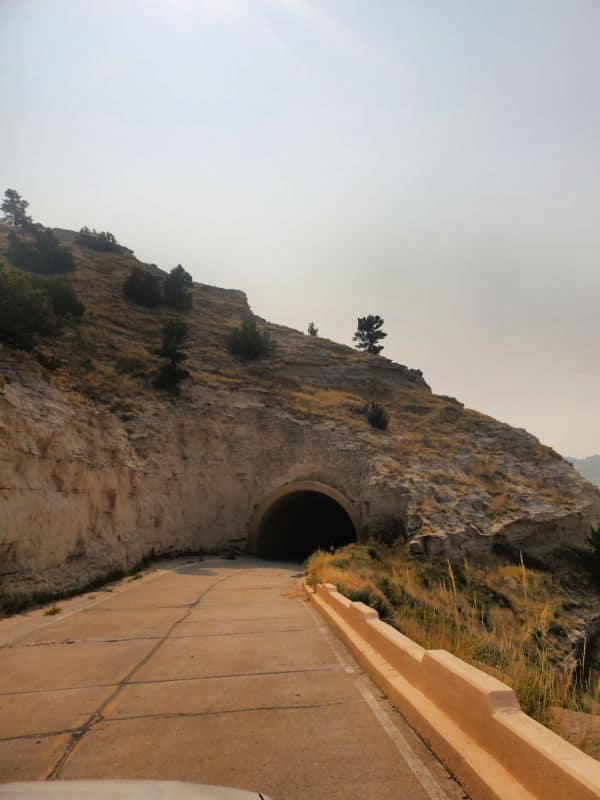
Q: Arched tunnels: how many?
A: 1